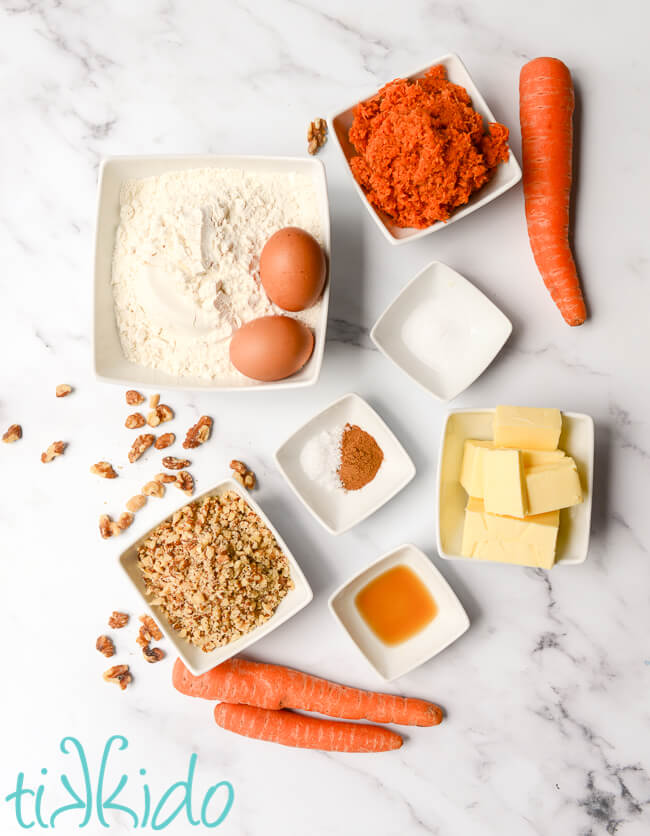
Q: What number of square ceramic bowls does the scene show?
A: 7